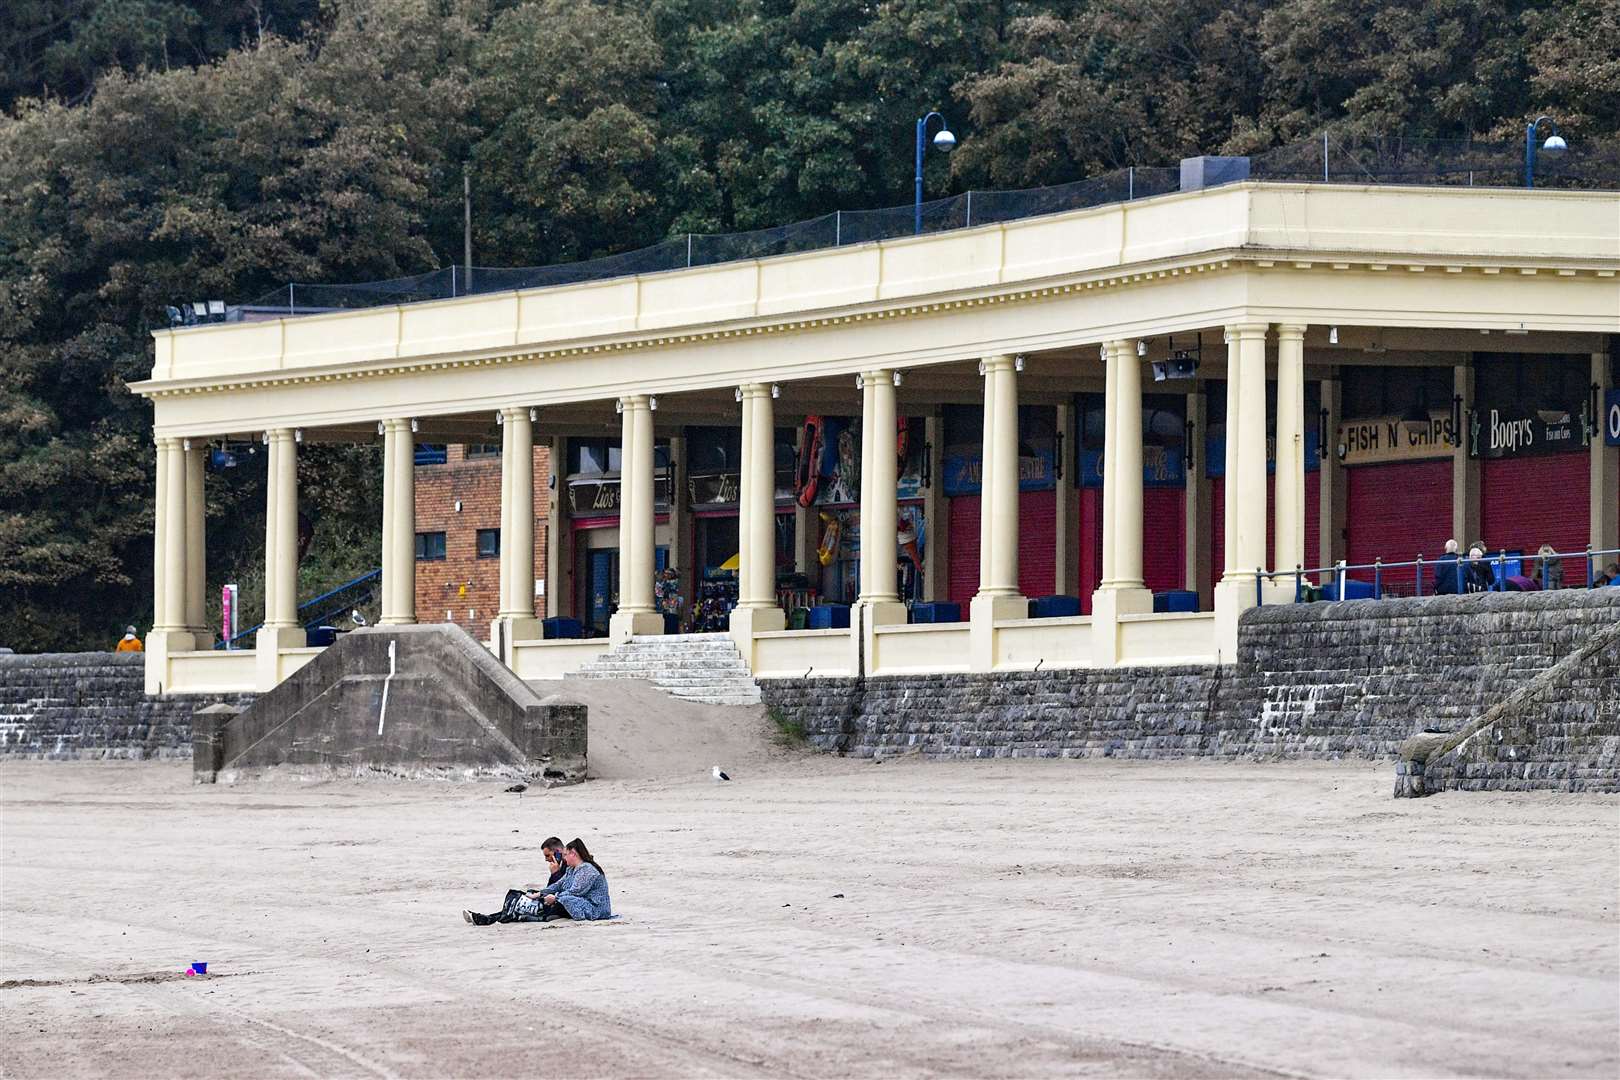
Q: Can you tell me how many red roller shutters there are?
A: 5